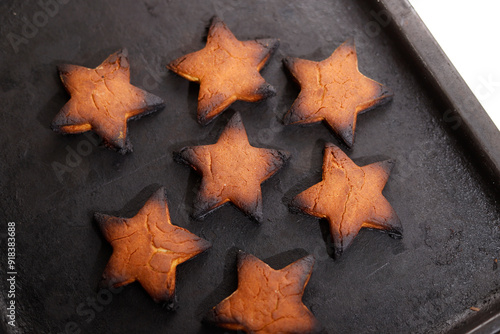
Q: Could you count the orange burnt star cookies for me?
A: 7